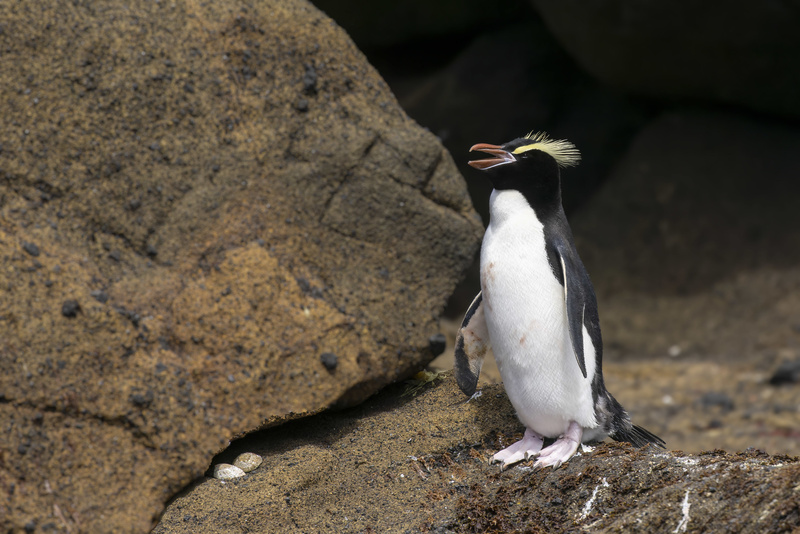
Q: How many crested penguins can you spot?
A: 1